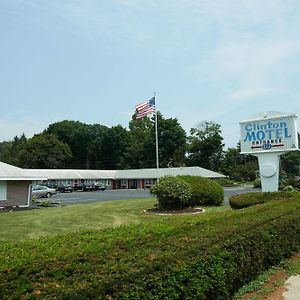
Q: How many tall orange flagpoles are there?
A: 0